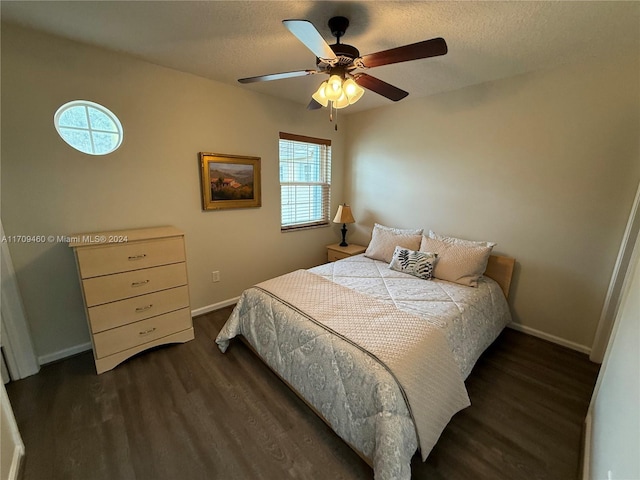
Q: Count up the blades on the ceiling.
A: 5